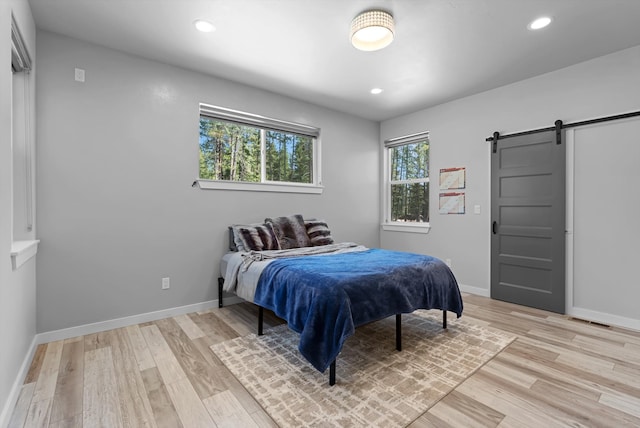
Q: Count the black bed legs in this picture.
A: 5